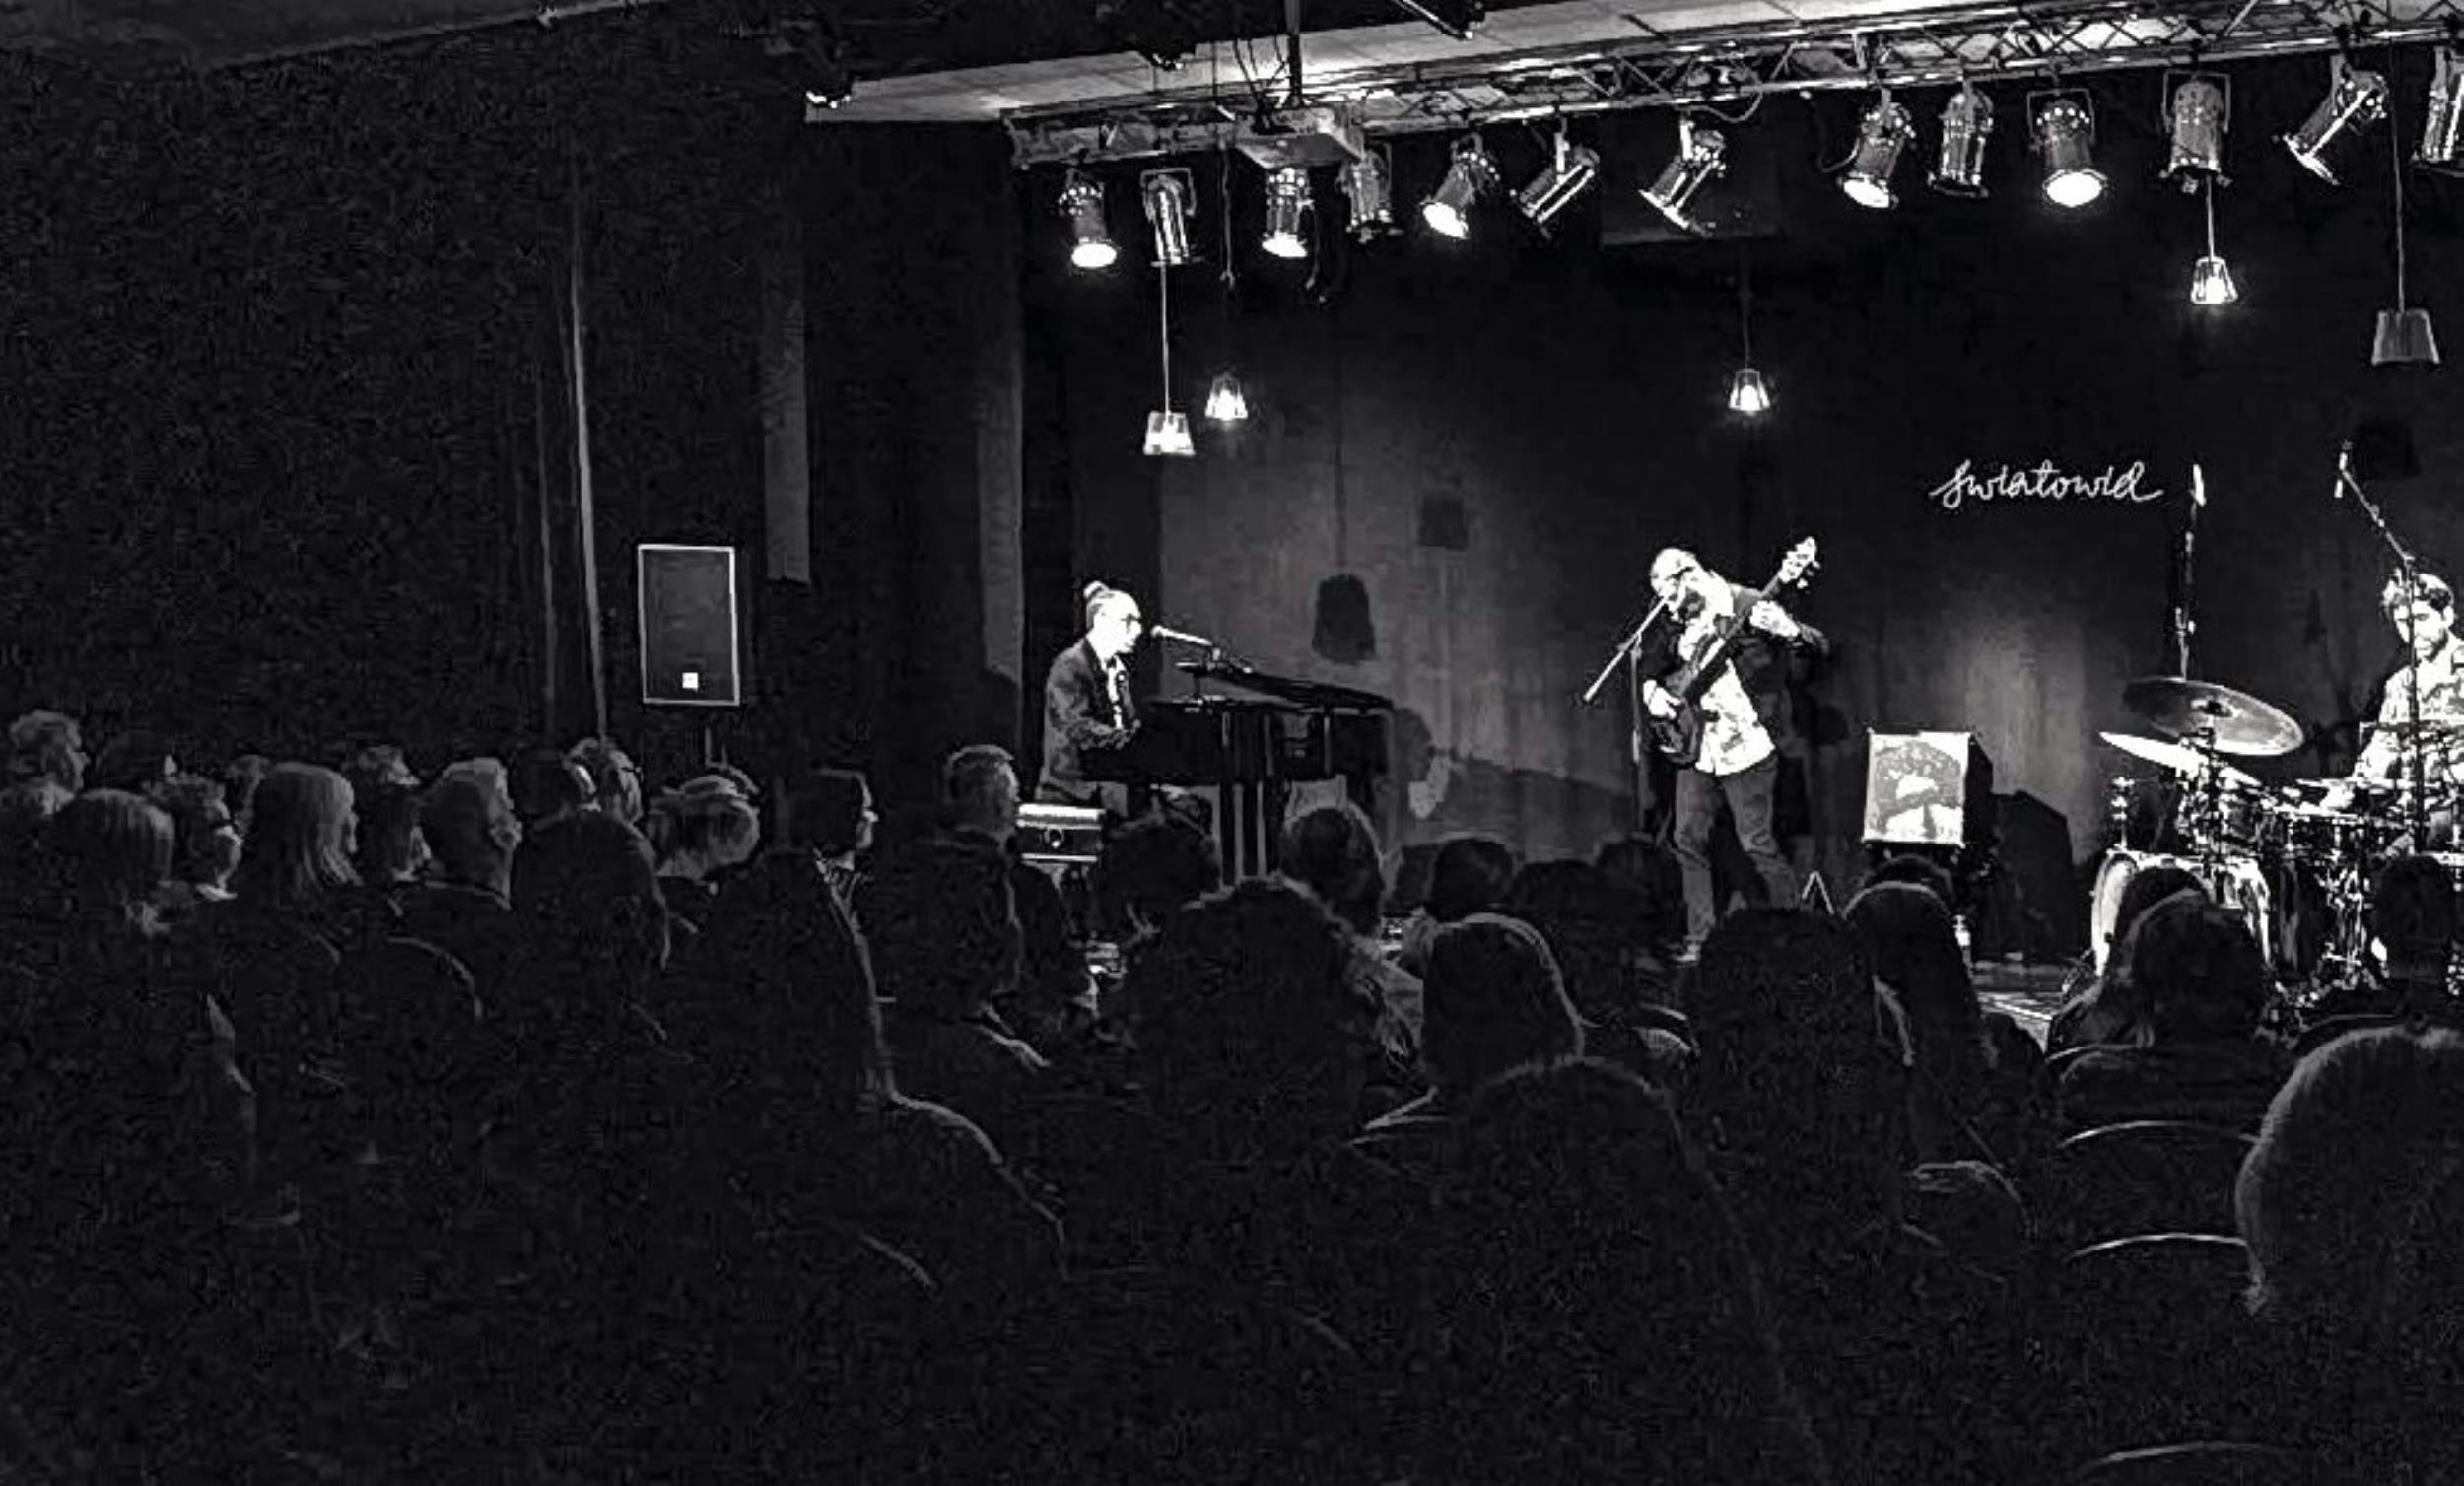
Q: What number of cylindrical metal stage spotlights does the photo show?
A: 13